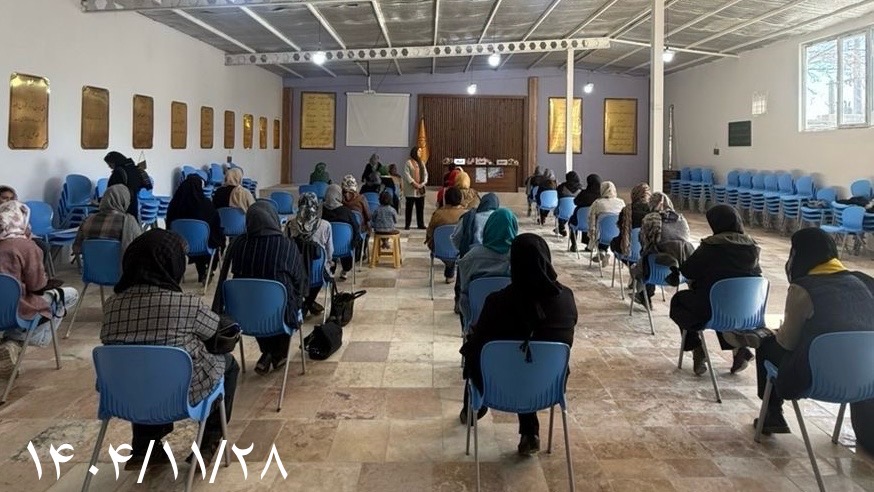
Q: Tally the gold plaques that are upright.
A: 12